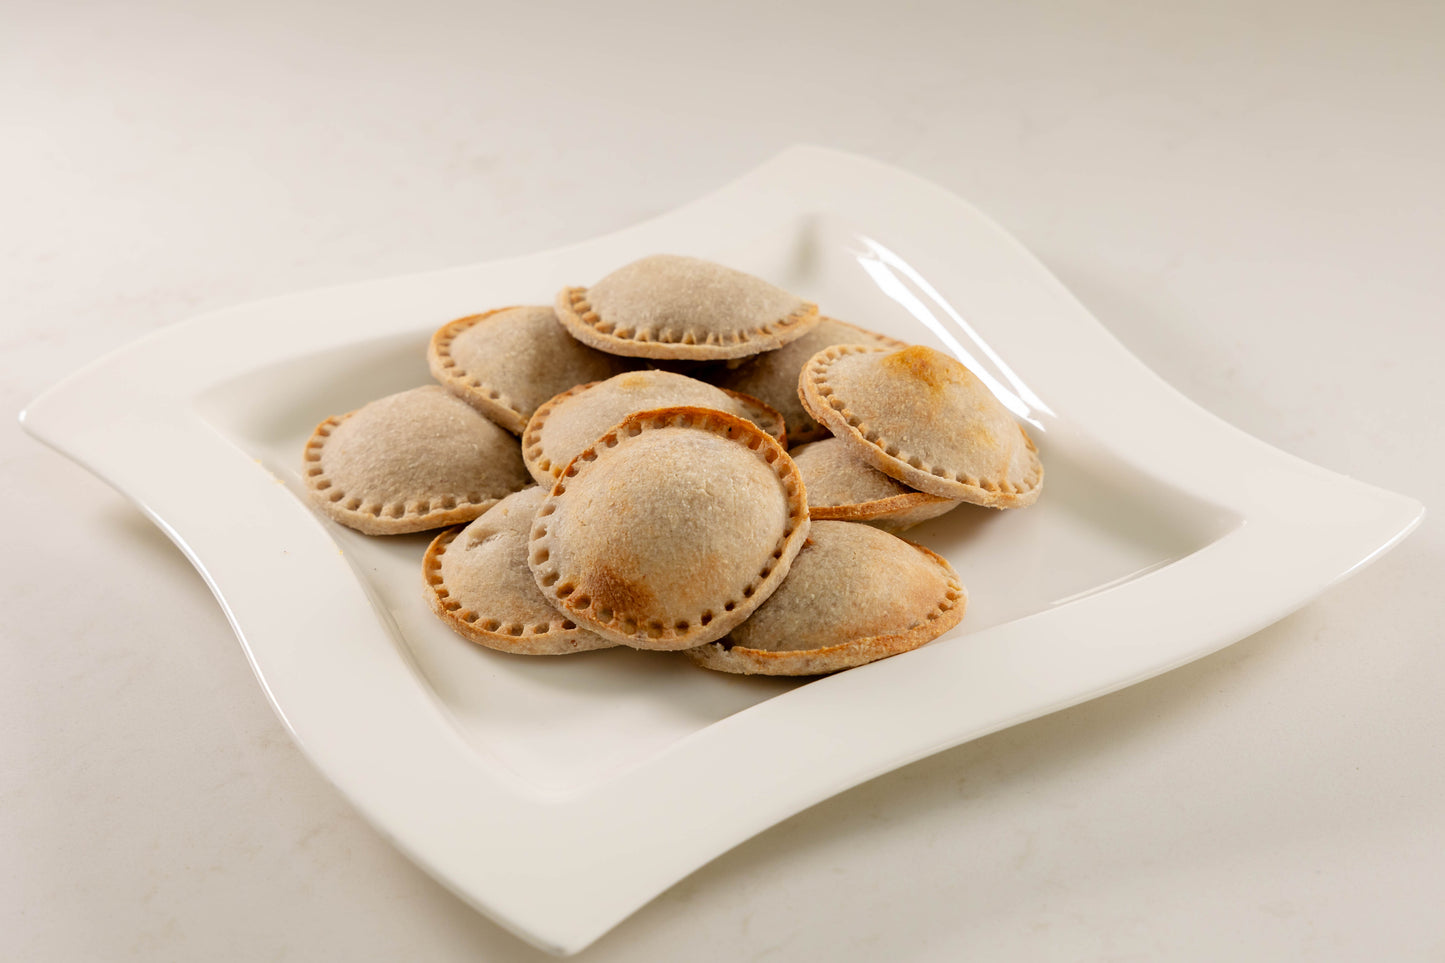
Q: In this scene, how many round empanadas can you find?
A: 10